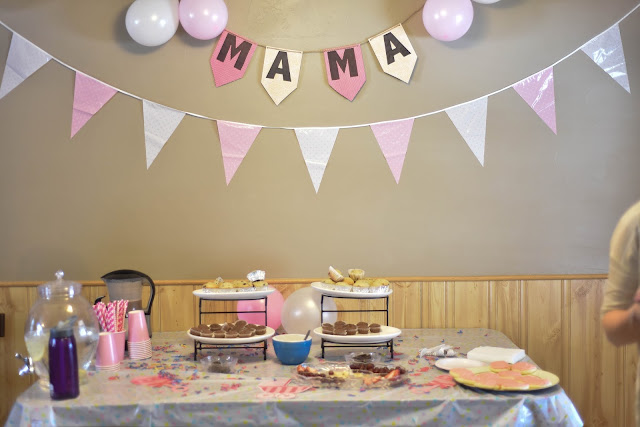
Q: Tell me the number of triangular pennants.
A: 9